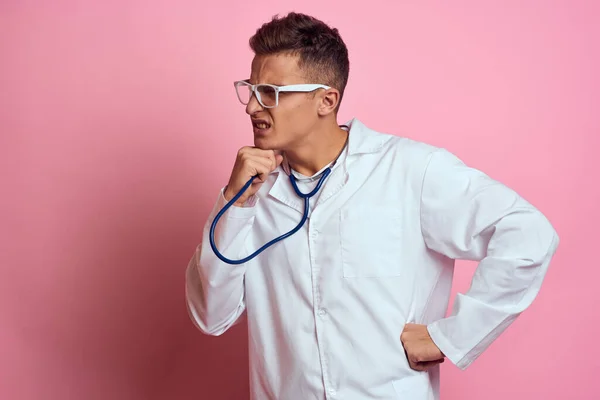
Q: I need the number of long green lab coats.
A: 0